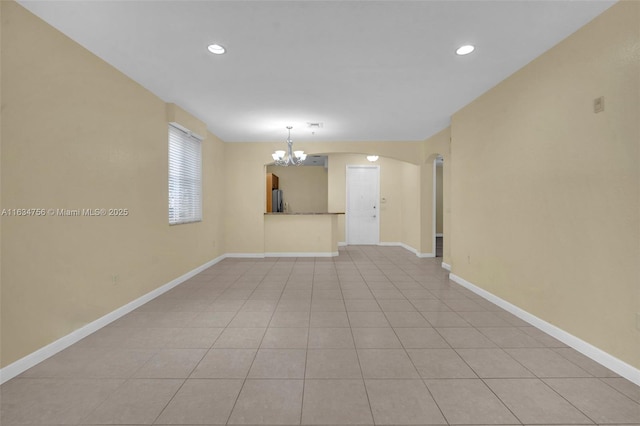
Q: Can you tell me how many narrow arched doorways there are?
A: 1